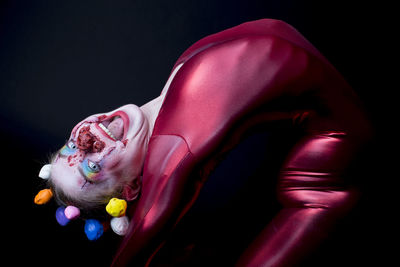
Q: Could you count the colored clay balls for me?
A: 7